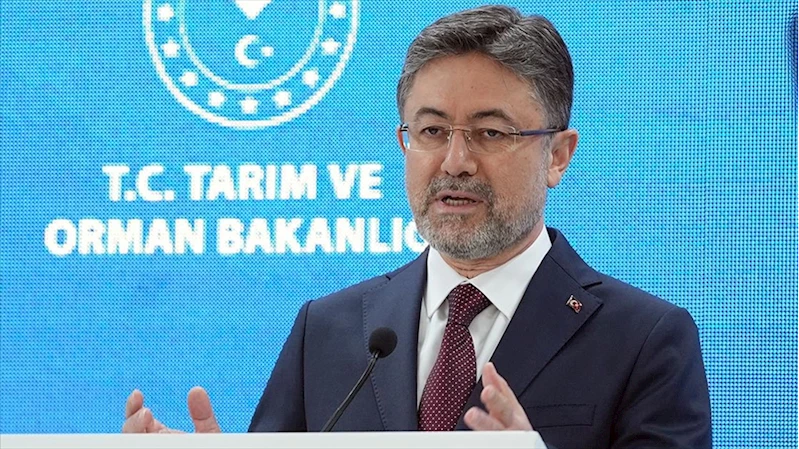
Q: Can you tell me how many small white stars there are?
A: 10